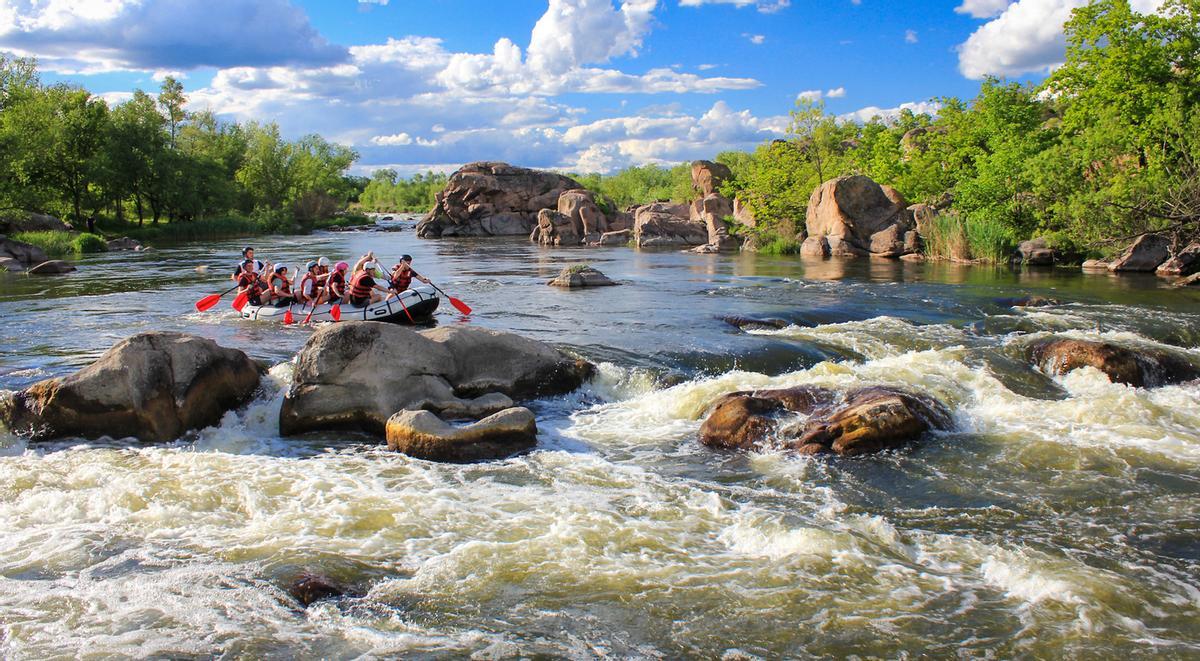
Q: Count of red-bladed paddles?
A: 7